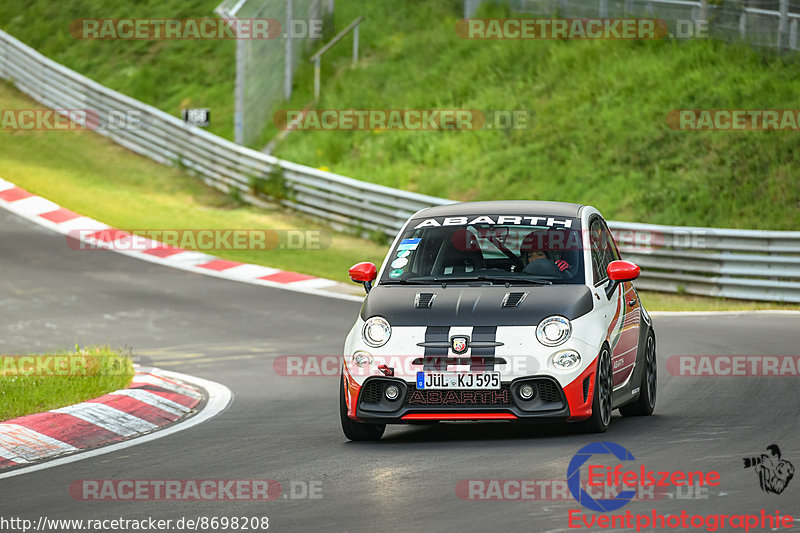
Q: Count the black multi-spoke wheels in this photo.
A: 2